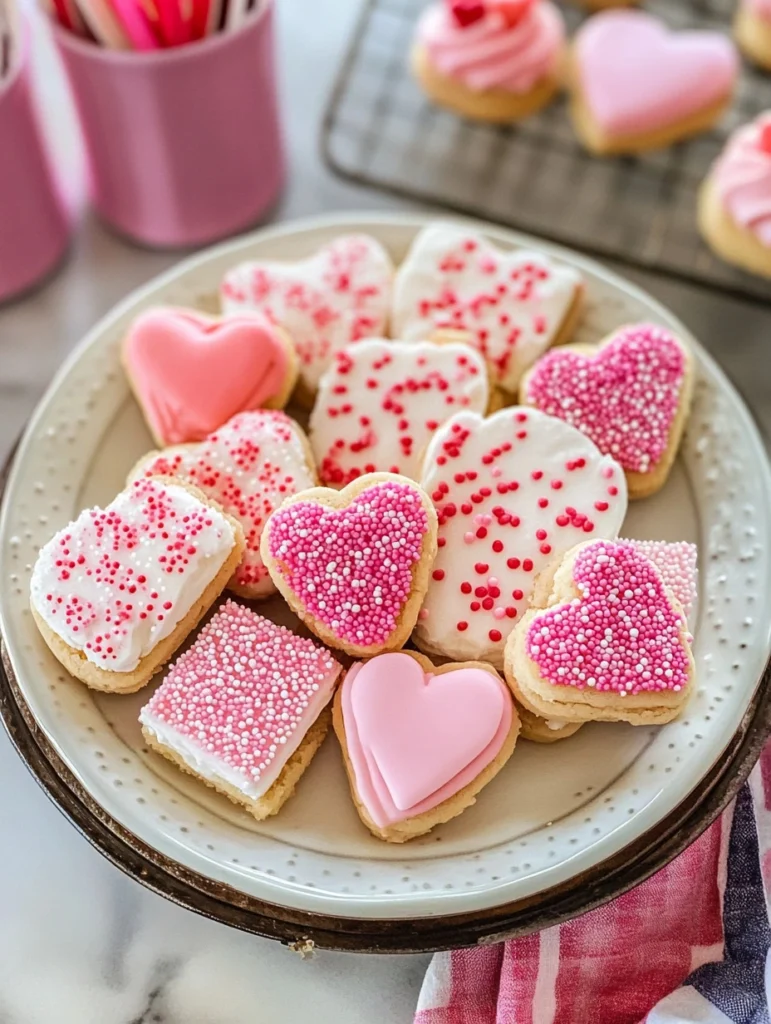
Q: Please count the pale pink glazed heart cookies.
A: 2